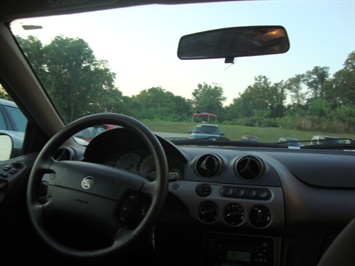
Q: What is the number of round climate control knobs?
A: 3